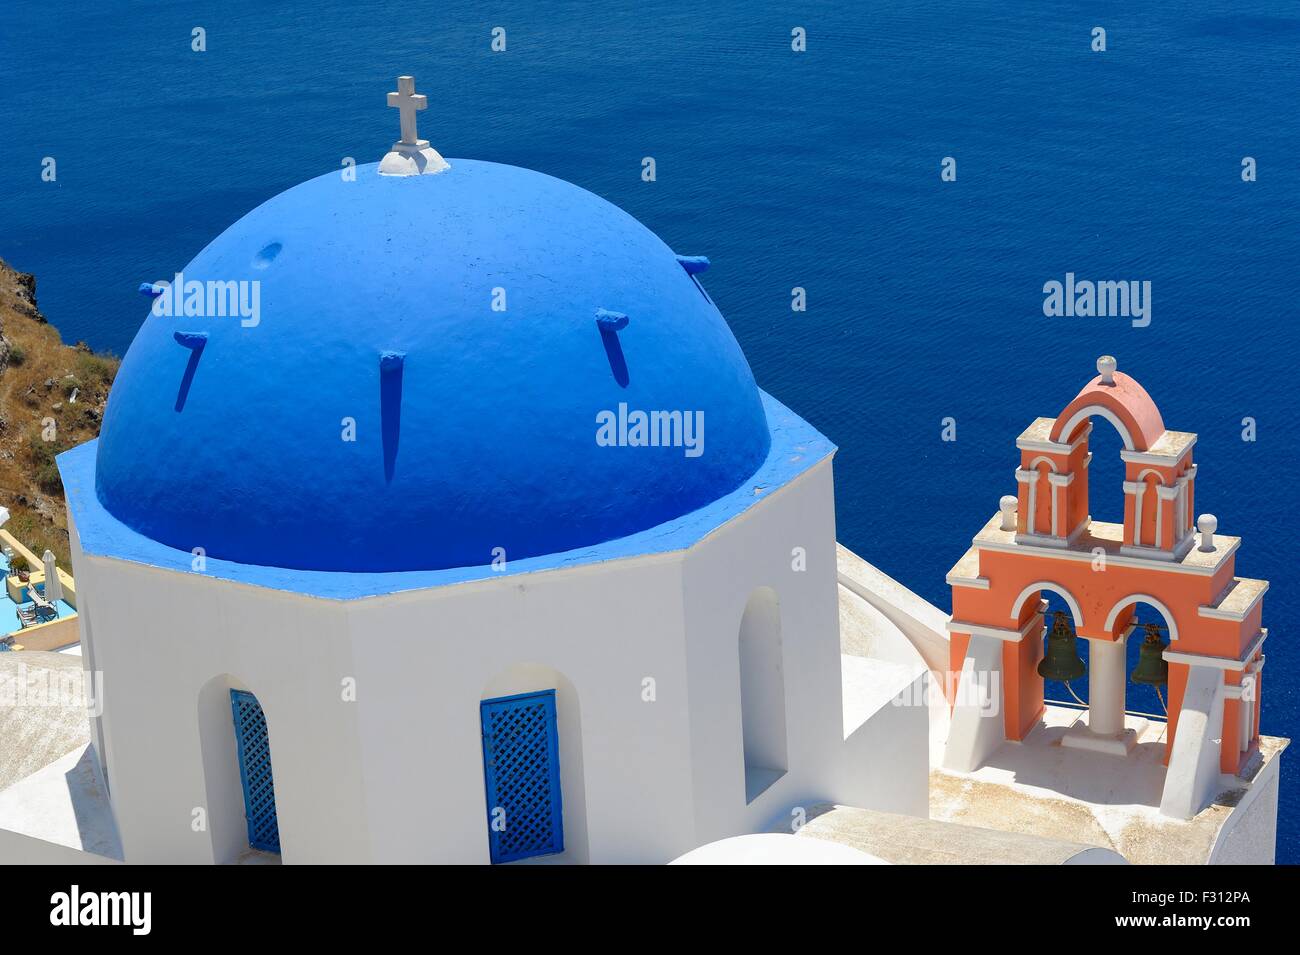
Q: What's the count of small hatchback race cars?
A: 0